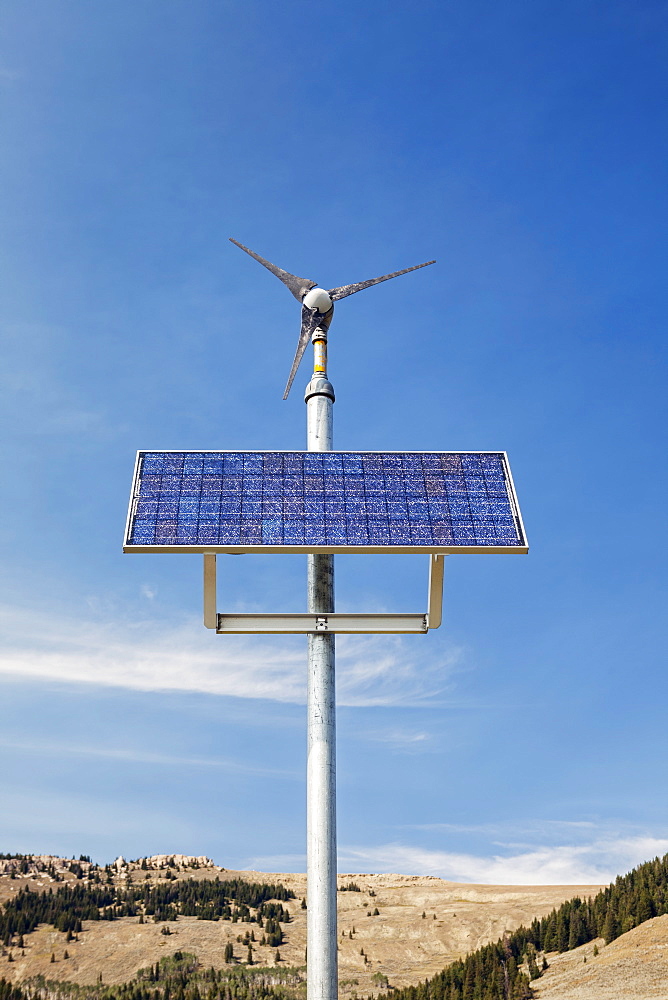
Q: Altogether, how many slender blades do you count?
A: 3